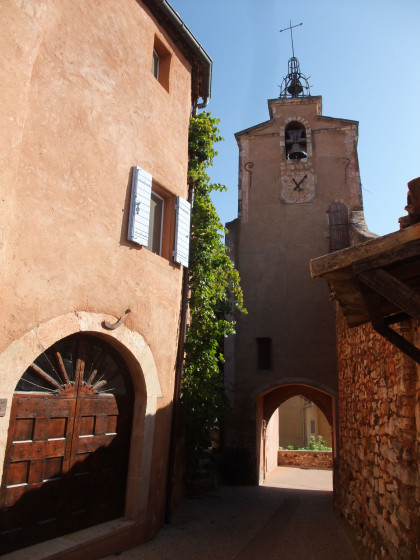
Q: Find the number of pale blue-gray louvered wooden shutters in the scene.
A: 2